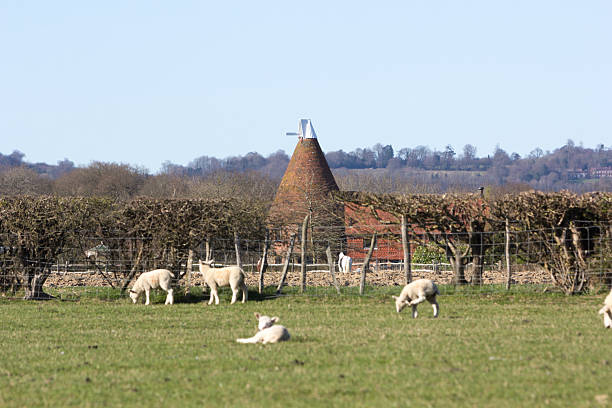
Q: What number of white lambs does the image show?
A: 5